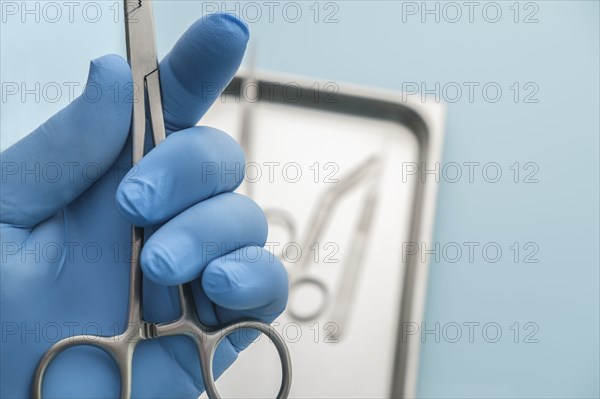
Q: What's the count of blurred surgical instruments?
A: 3